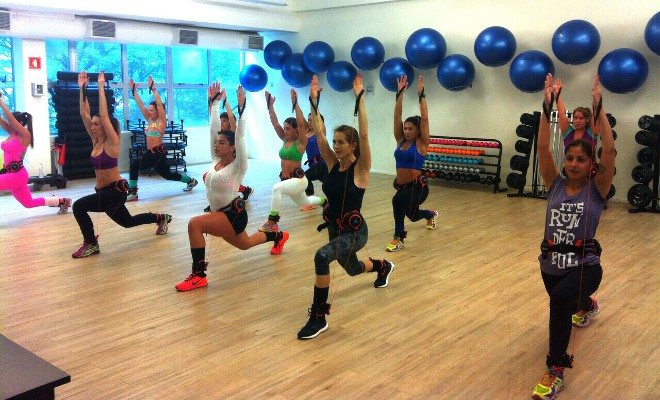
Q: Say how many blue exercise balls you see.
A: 14